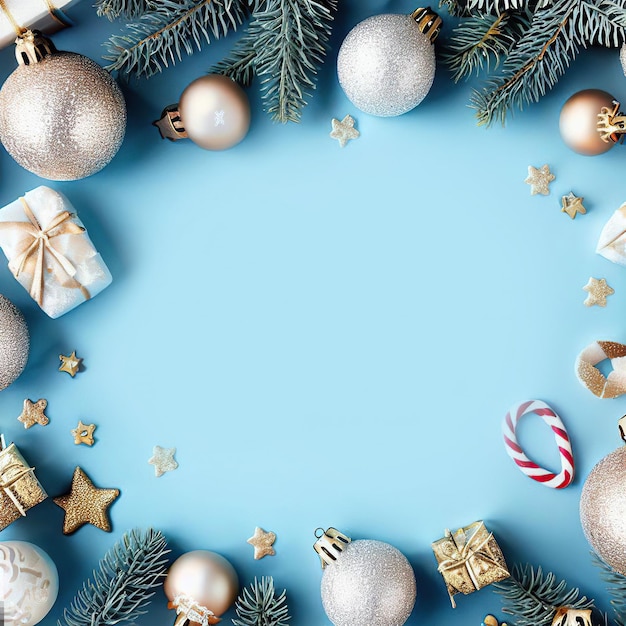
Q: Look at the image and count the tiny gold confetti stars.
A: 9